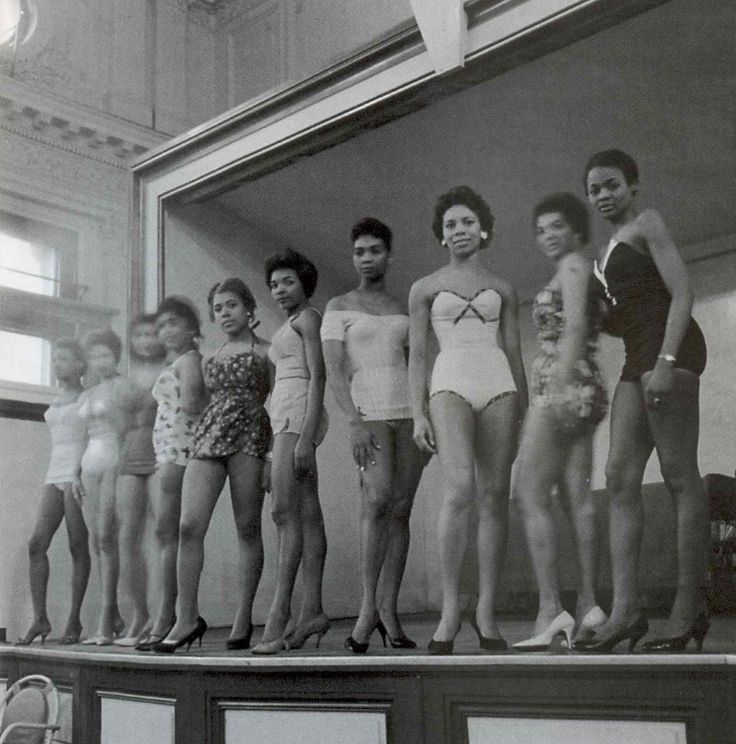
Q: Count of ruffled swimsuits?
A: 1